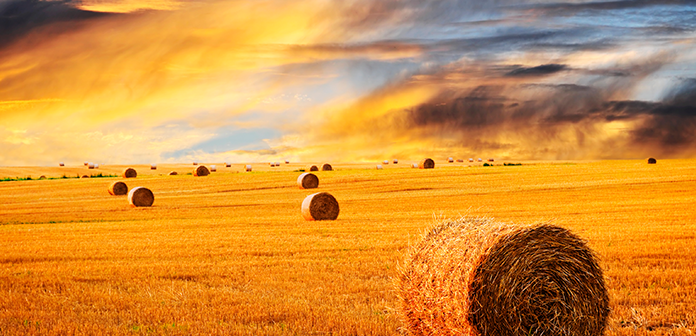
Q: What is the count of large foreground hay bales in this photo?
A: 1